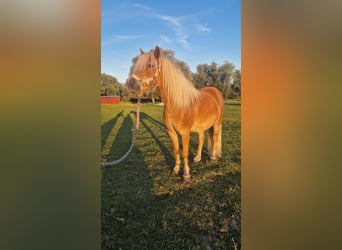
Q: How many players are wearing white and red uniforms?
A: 0